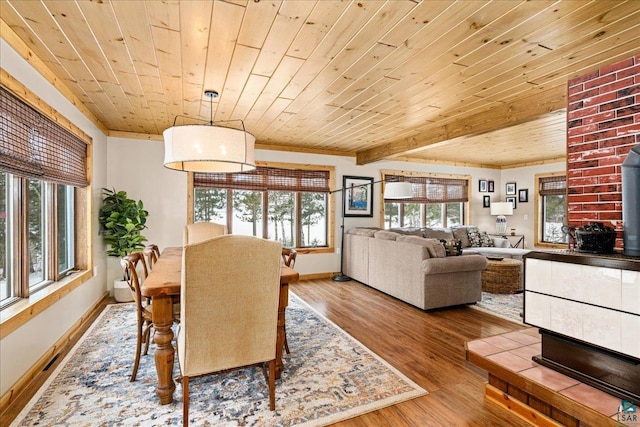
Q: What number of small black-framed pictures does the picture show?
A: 6